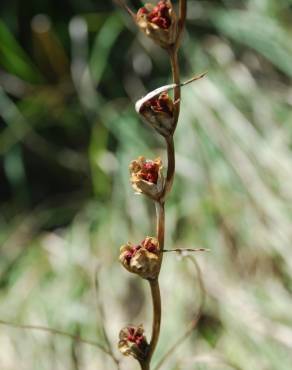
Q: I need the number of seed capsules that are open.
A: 5